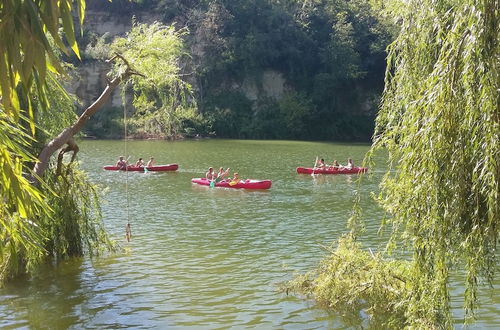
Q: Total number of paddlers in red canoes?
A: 9